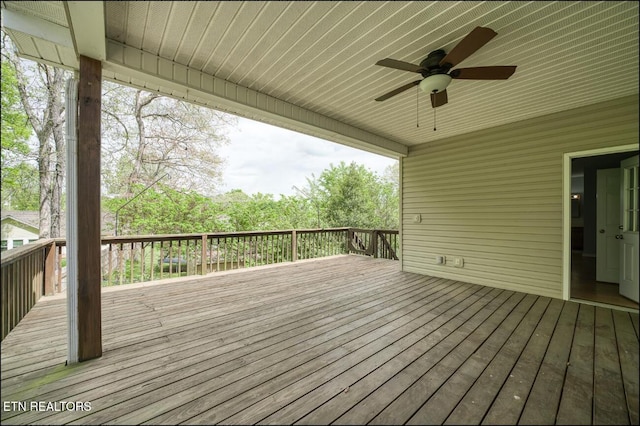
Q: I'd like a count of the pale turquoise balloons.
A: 0